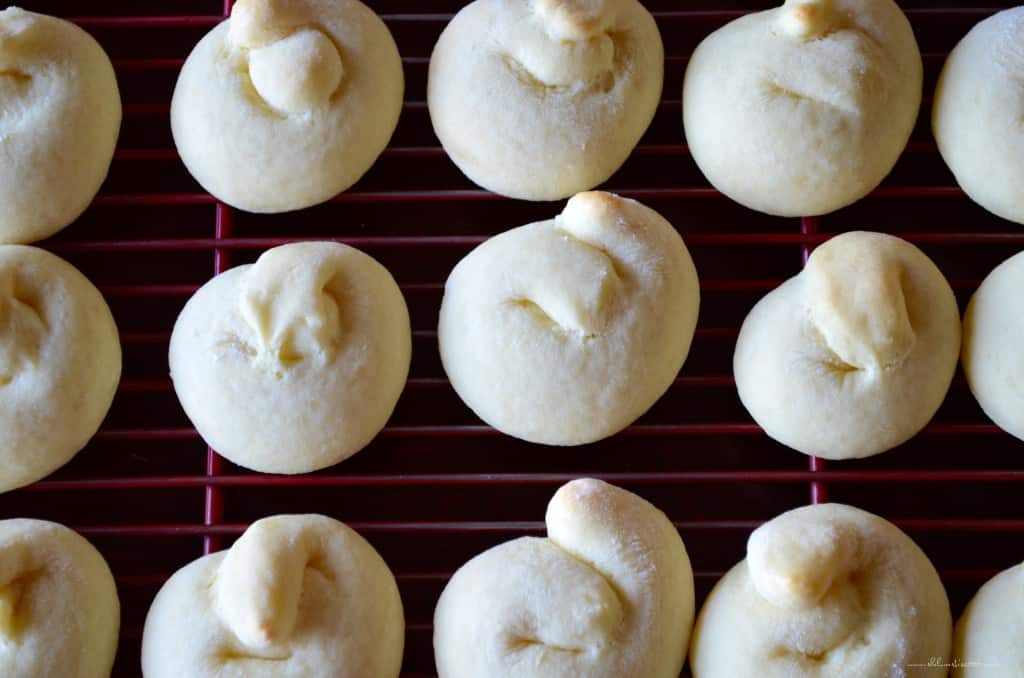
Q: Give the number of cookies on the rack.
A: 15